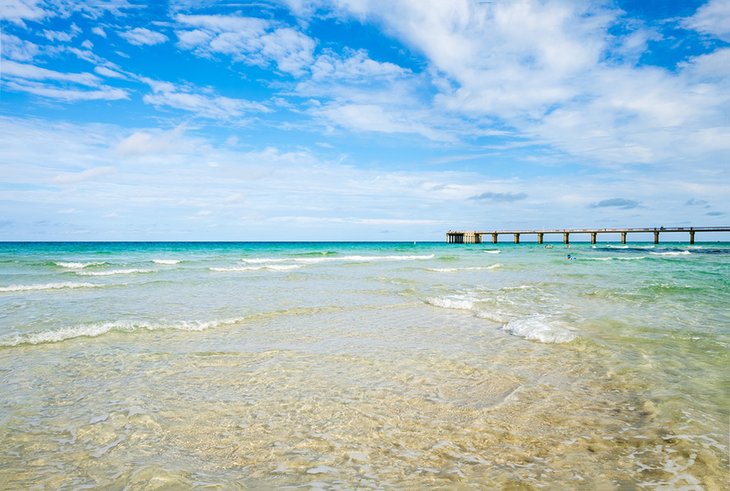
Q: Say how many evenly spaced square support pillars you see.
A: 8